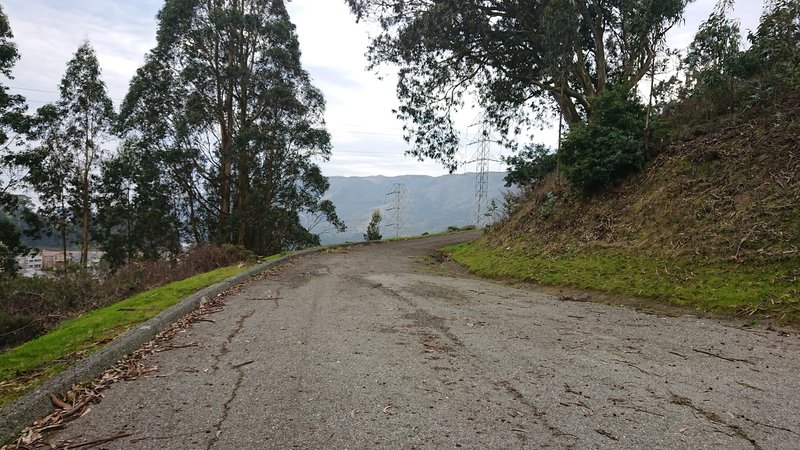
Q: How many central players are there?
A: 0